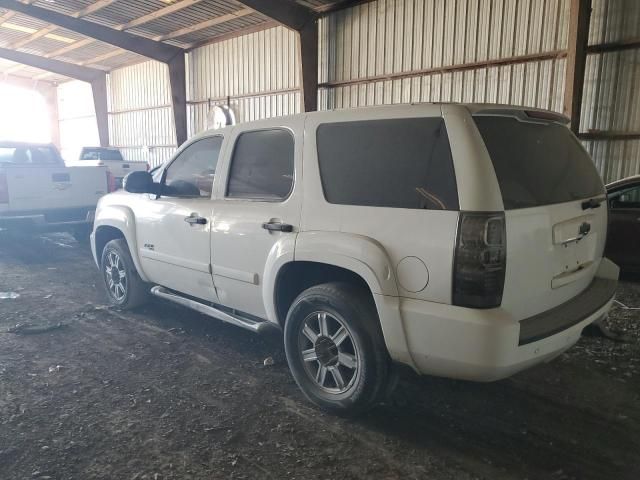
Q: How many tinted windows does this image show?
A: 4